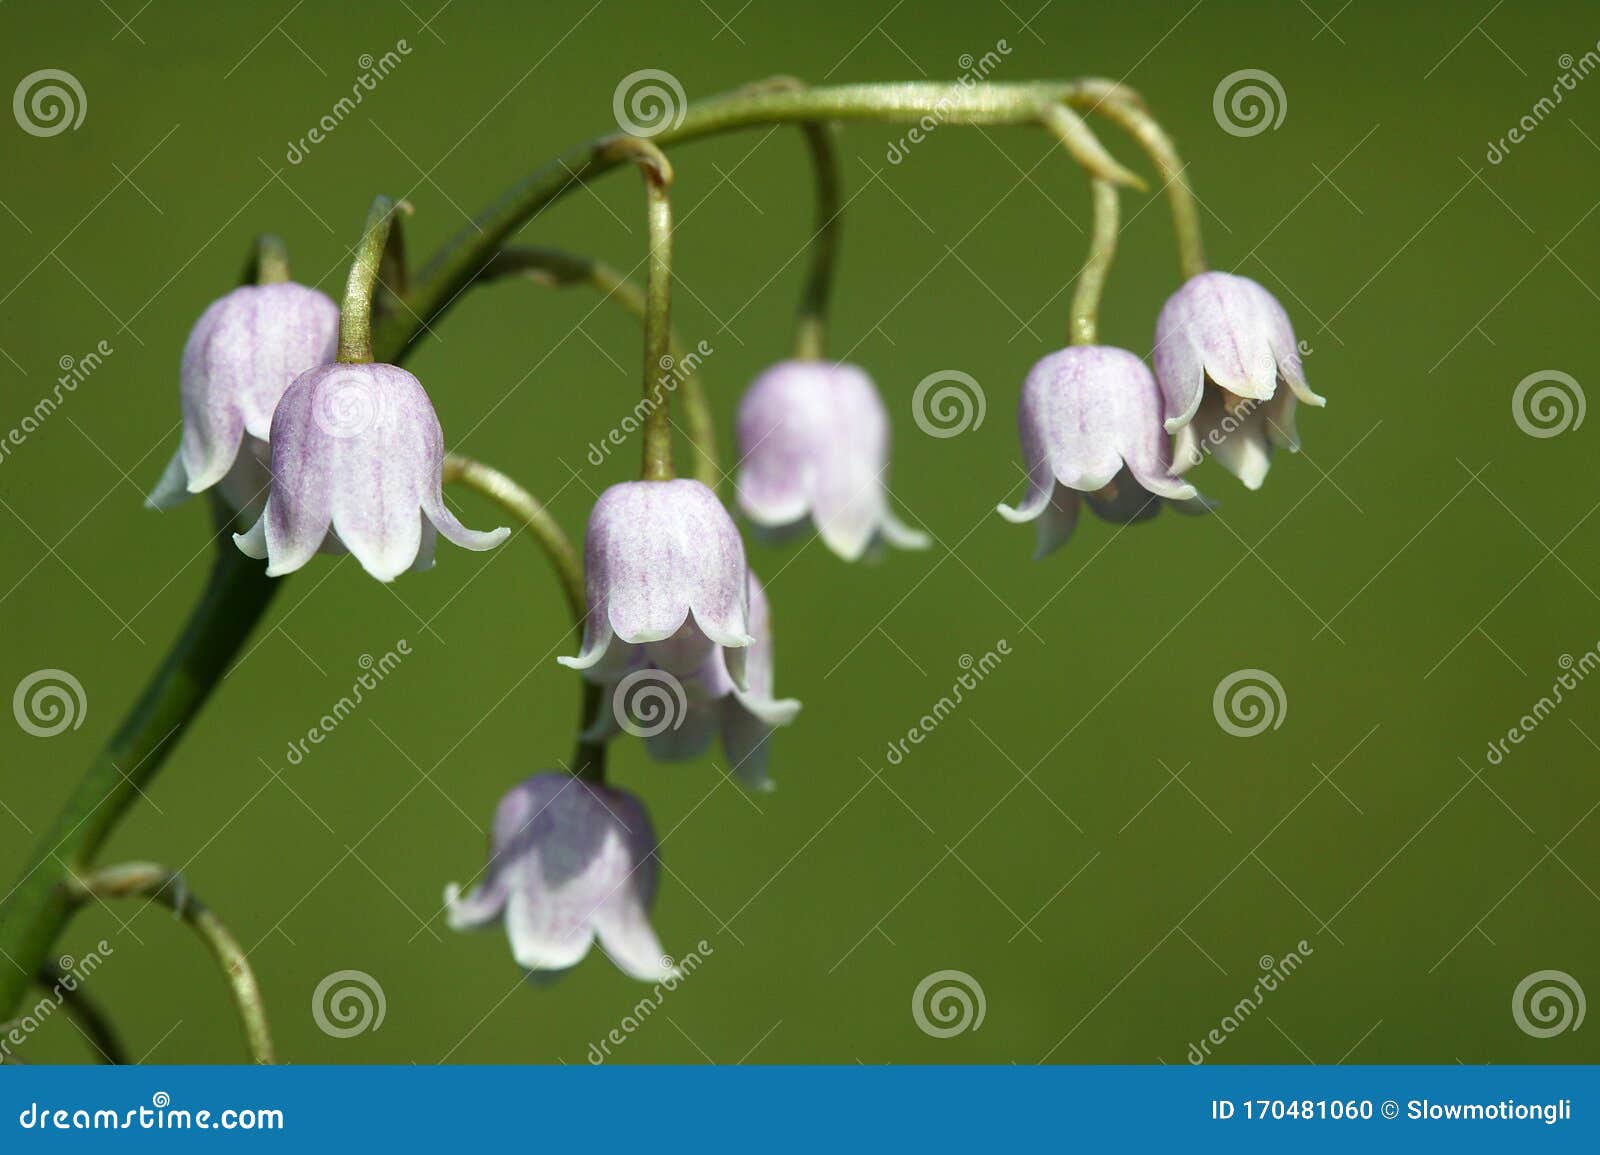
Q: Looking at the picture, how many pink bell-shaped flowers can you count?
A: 8